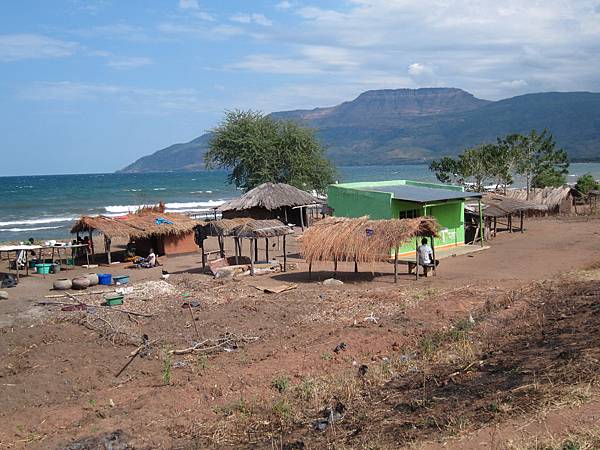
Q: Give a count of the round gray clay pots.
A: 3